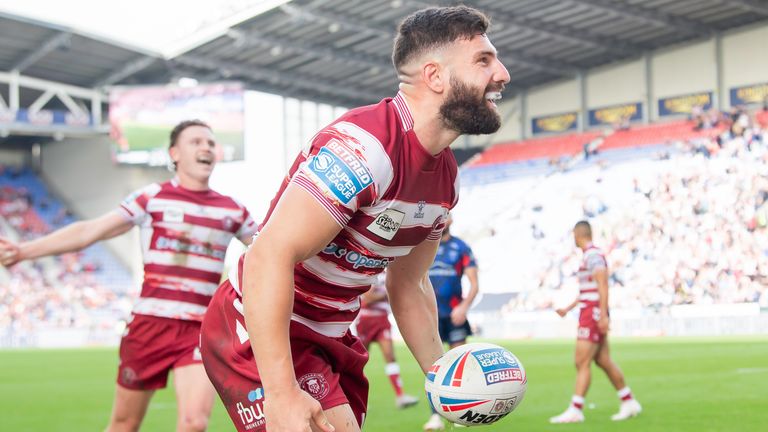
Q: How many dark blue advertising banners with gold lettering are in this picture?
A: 4